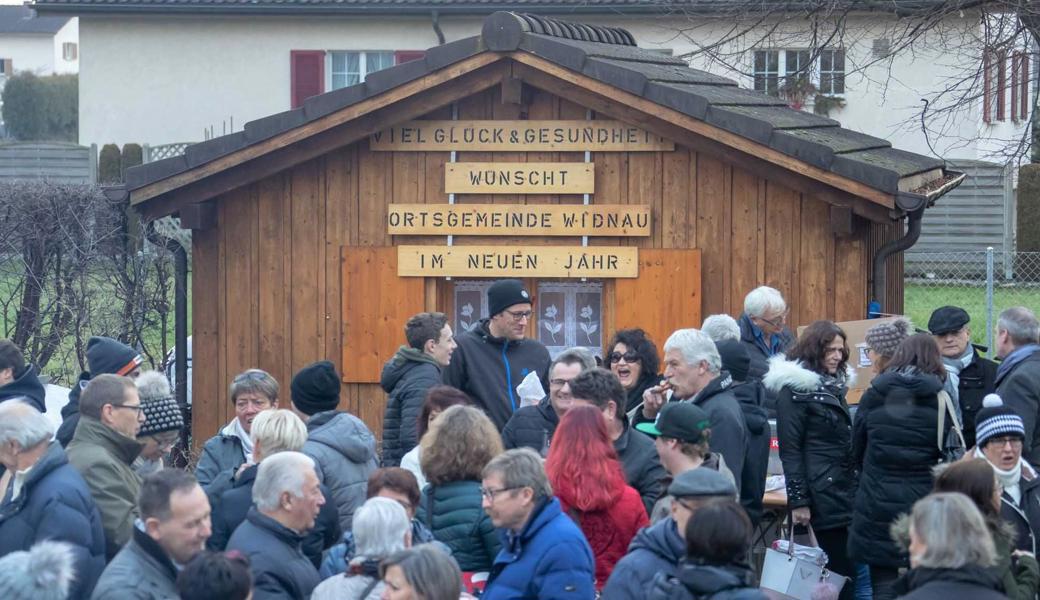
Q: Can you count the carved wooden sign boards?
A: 4